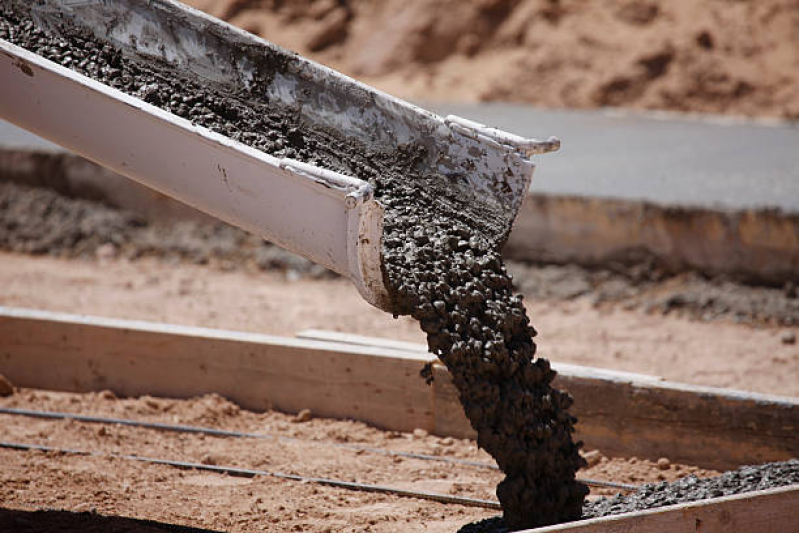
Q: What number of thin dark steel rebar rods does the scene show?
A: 2